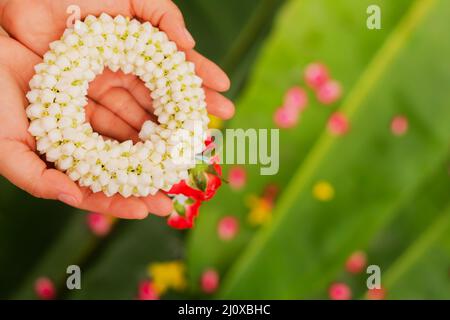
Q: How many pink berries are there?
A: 15